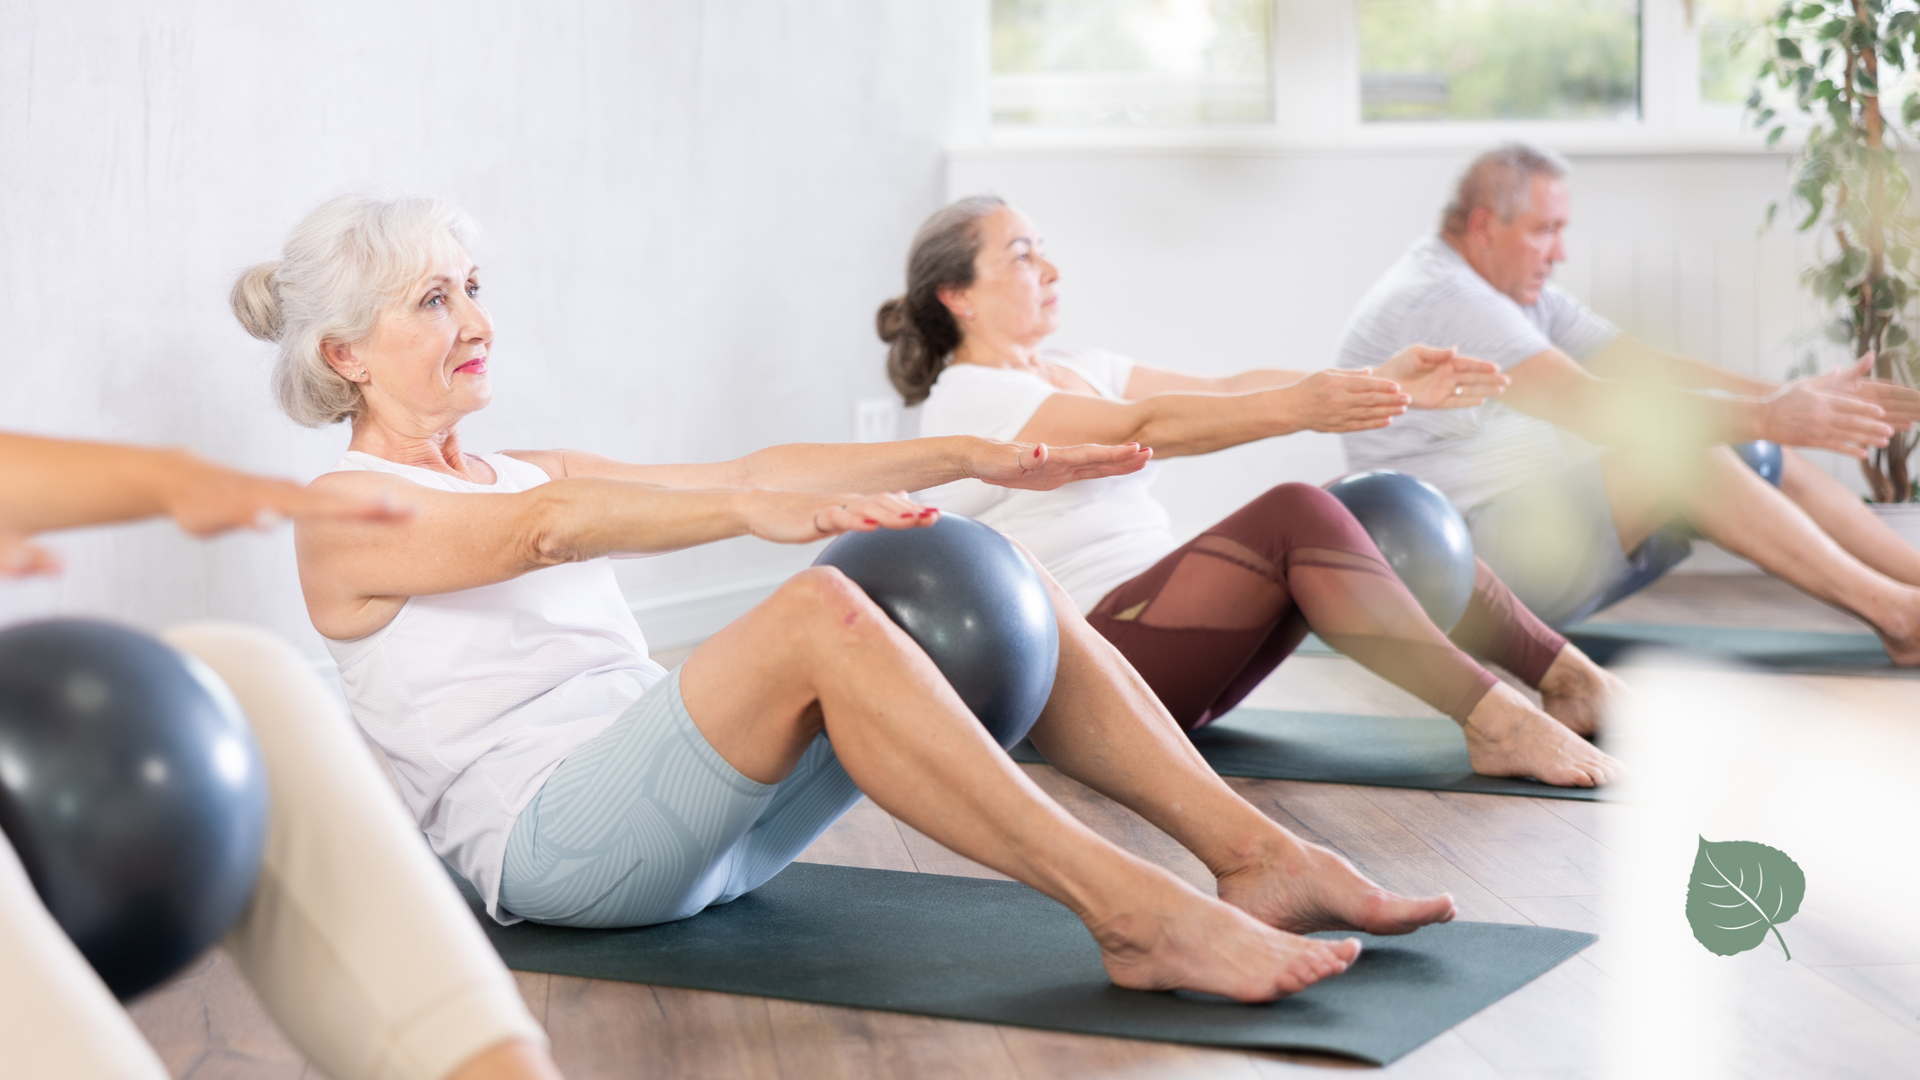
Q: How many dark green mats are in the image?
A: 3